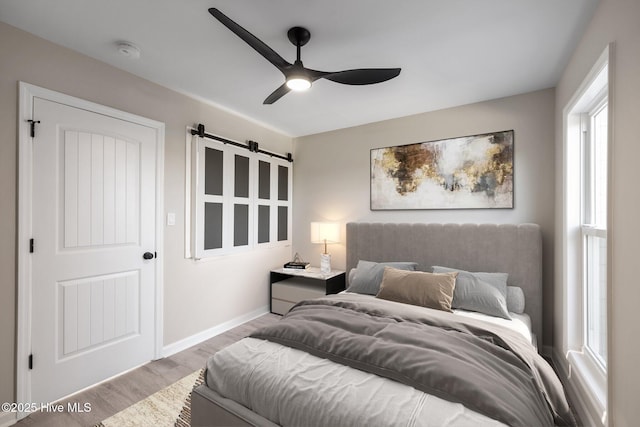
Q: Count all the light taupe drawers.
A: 2